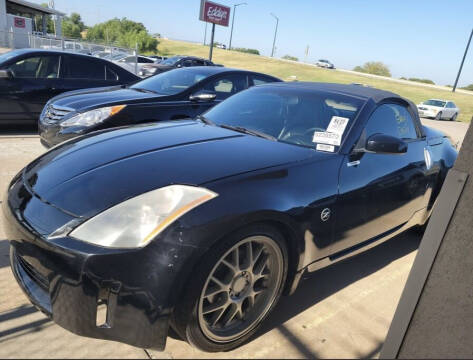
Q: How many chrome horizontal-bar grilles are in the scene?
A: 1